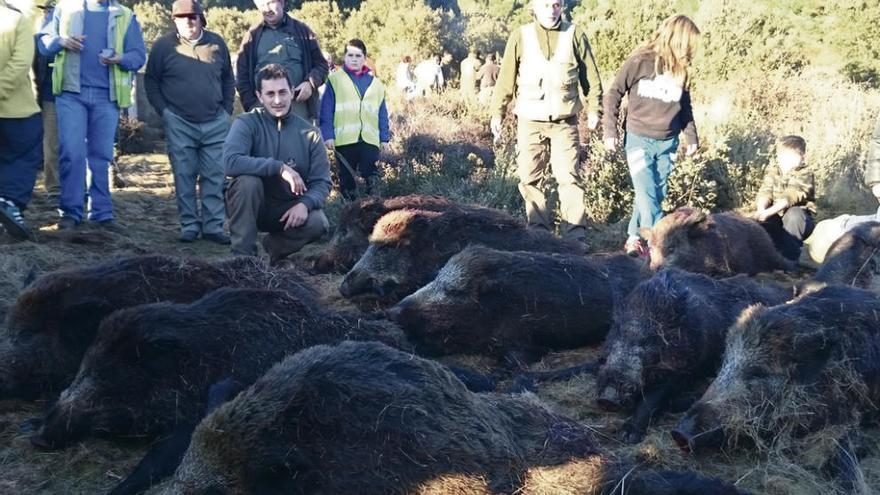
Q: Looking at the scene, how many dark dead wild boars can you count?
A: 10